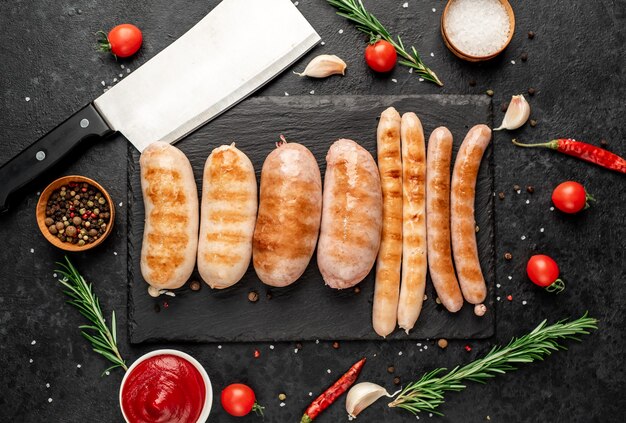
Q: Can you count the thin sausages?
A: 4